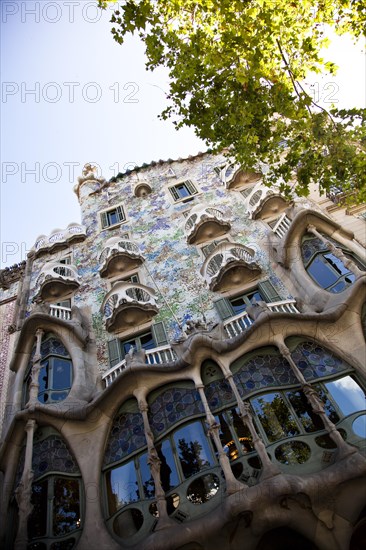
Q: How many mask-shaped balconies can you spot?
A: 7